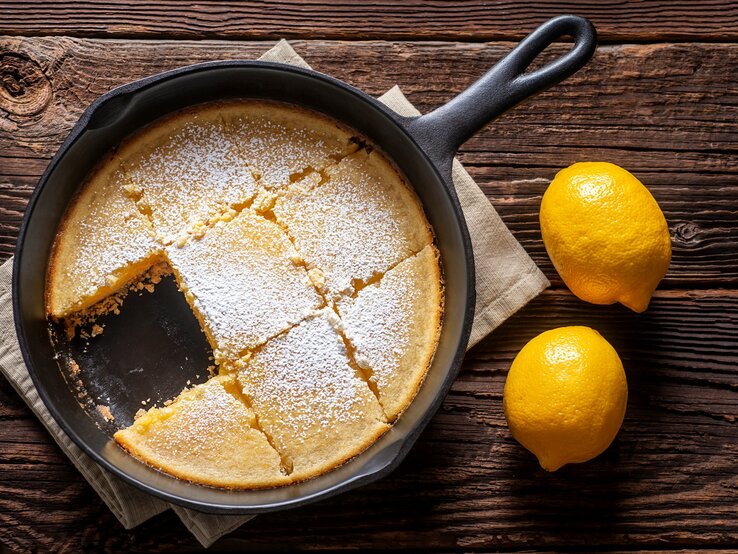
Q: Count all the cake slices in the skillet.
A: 8